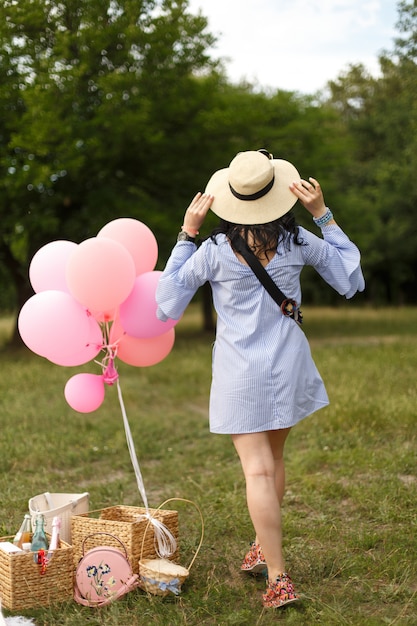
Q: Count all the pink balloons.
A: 8